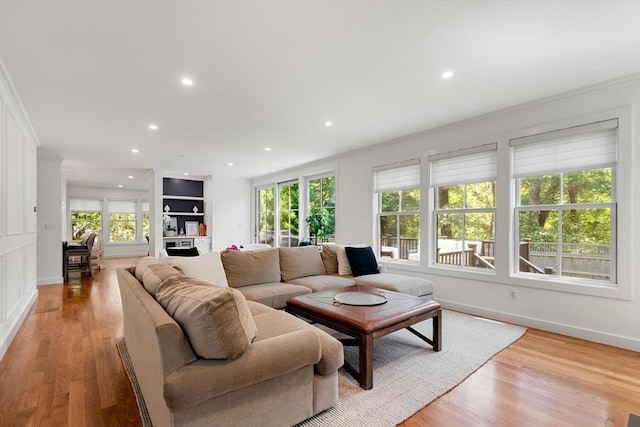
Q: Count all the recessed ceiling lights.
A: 10